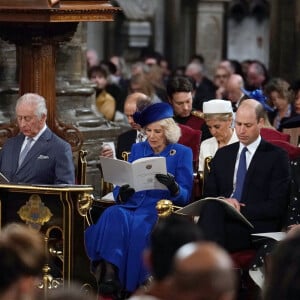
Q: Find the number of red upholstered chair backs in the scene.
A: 3